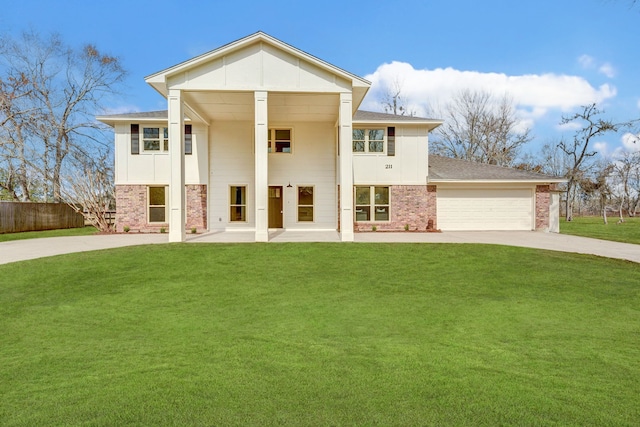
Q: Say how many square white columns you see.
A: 3